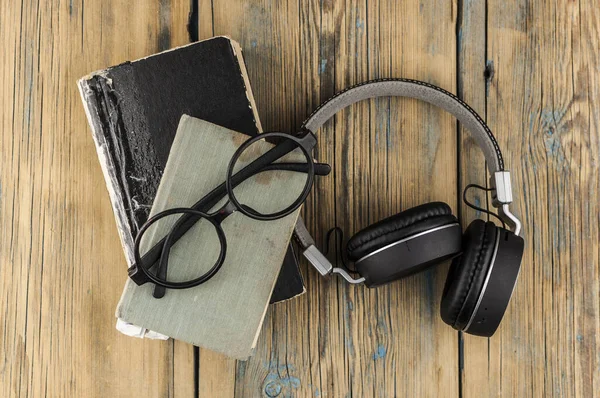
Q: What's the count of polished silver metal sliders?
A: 2